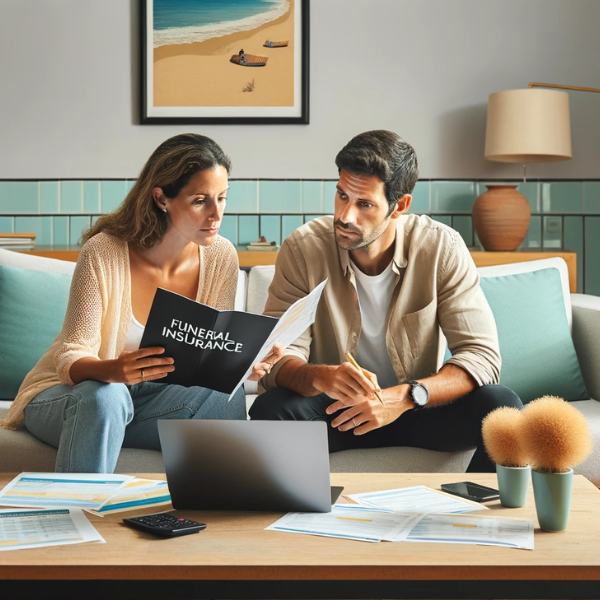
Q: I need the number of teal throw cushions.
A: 2